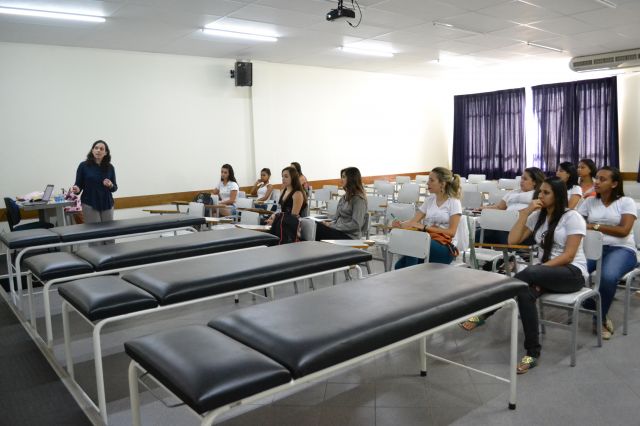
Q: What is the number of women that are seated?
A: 11